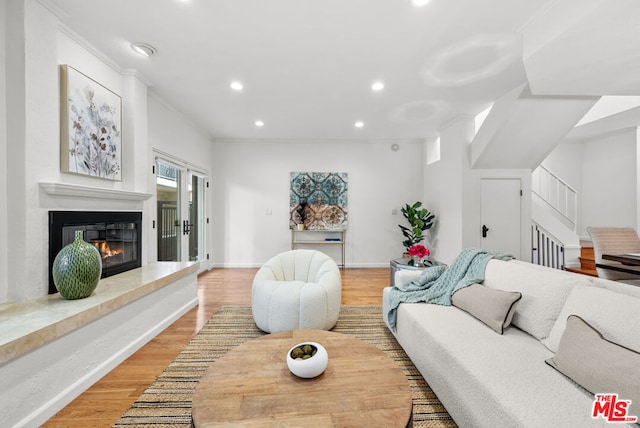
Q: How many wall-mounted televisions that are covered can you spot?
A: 0